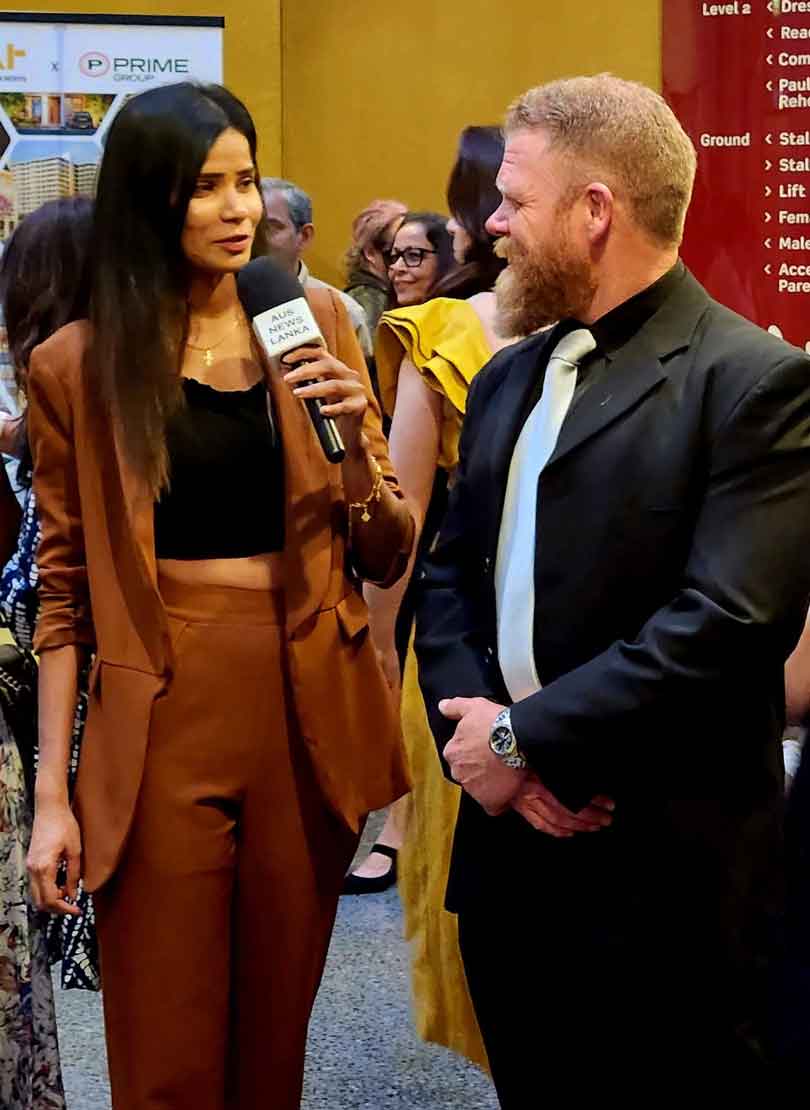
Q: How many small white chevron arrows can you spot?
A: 10